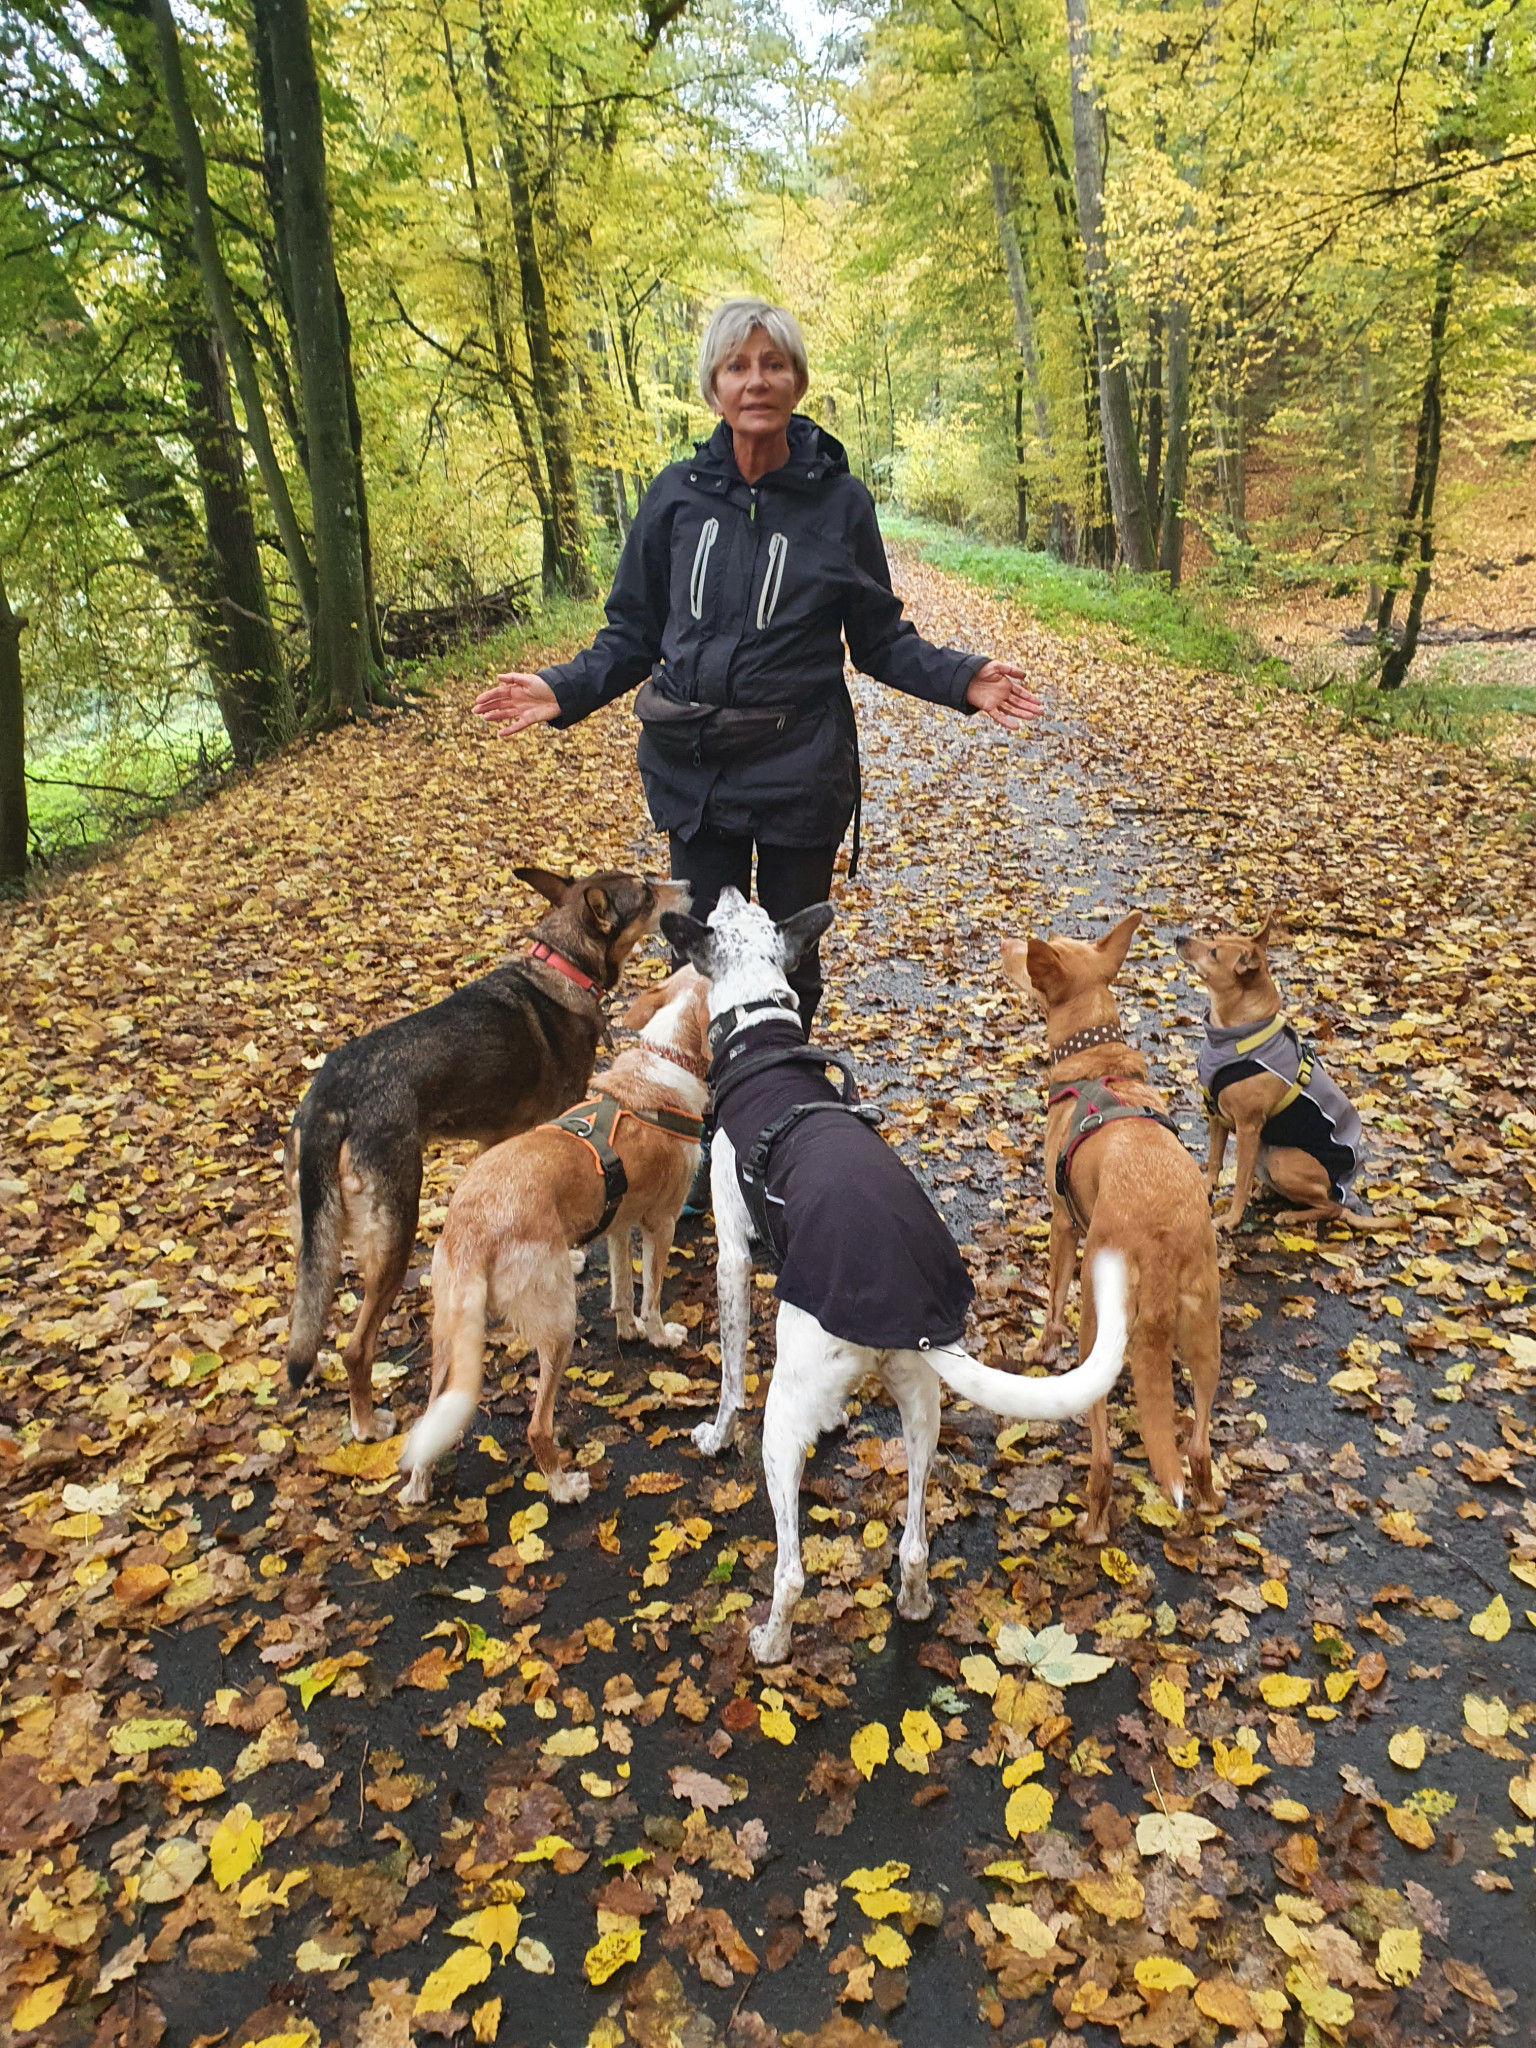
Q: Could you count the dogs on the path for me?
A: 5